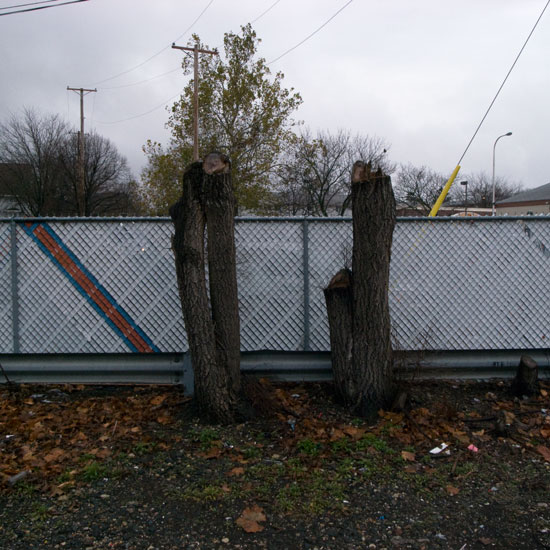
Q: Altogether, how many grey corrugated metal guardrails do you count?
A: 1